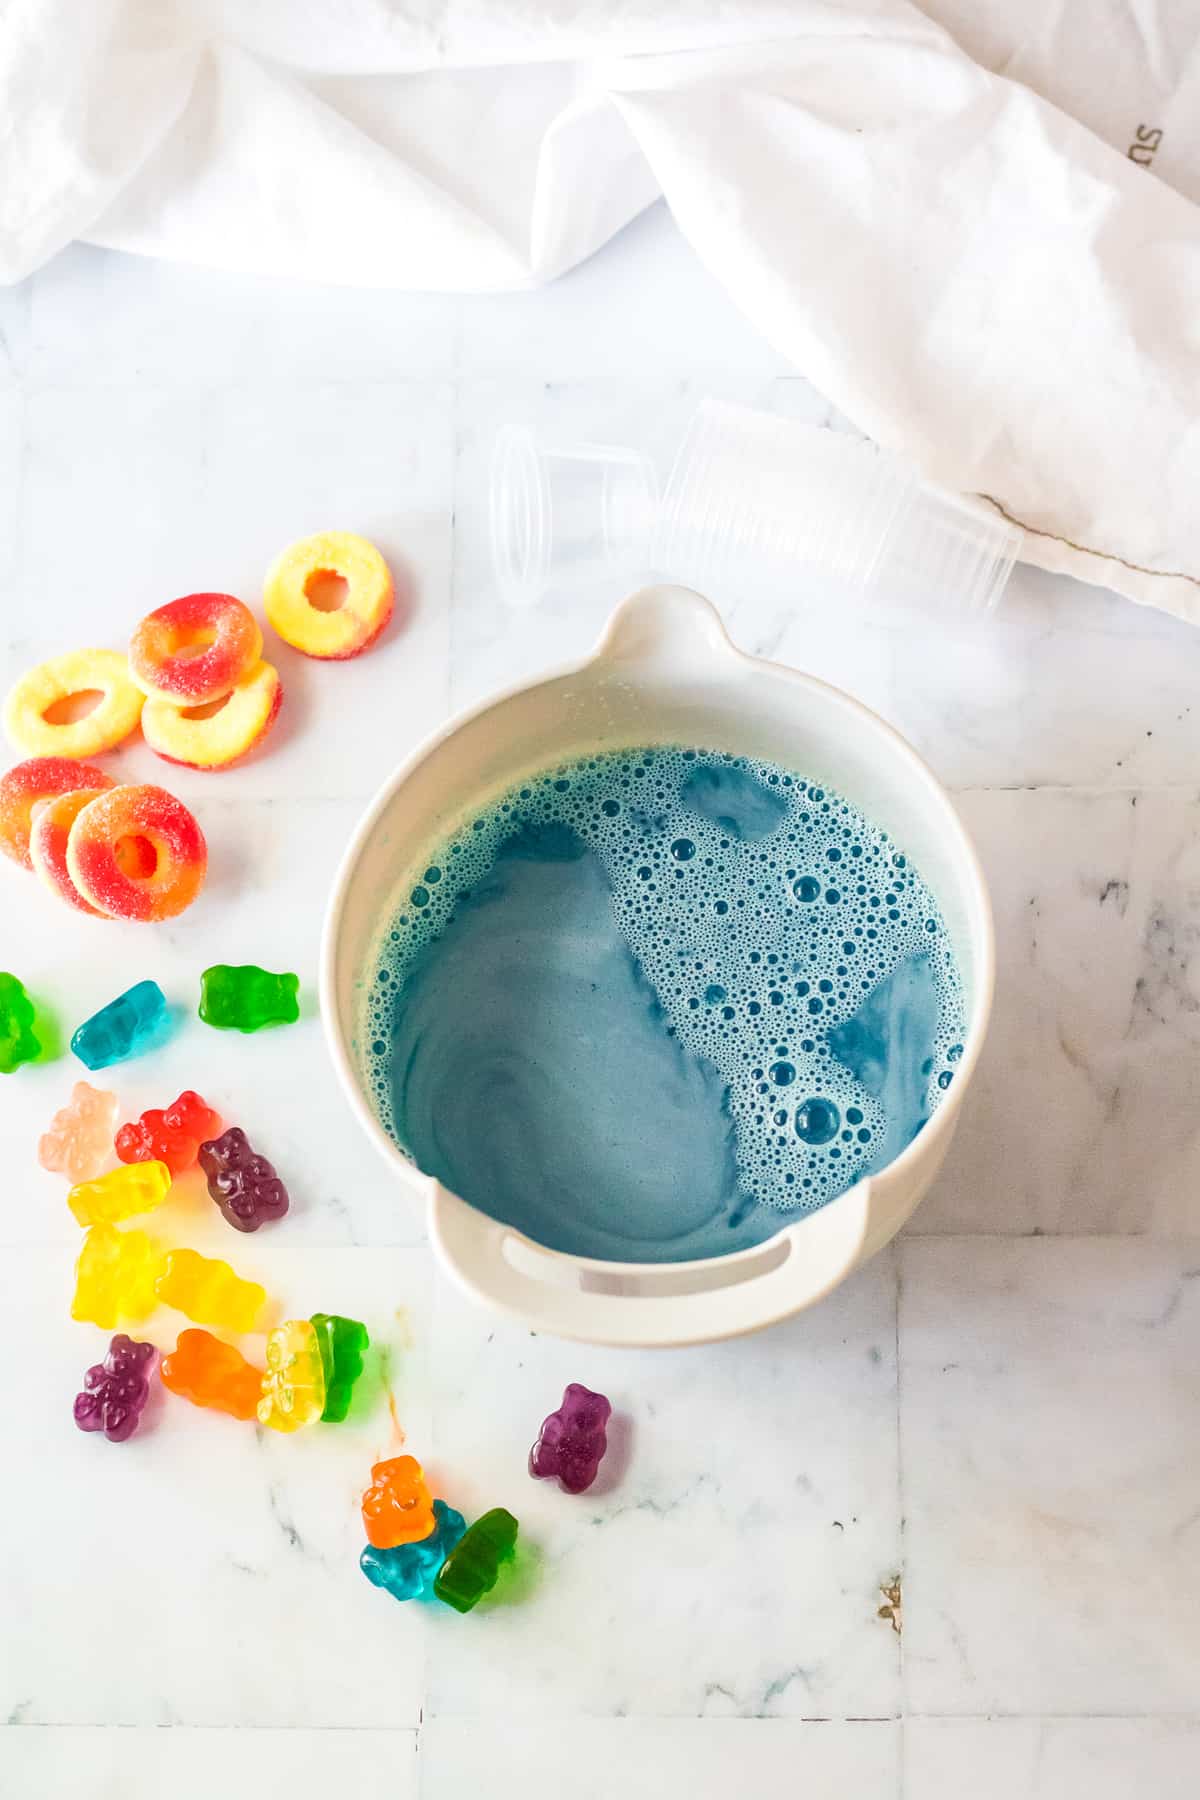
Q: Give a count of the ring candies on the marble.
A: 7